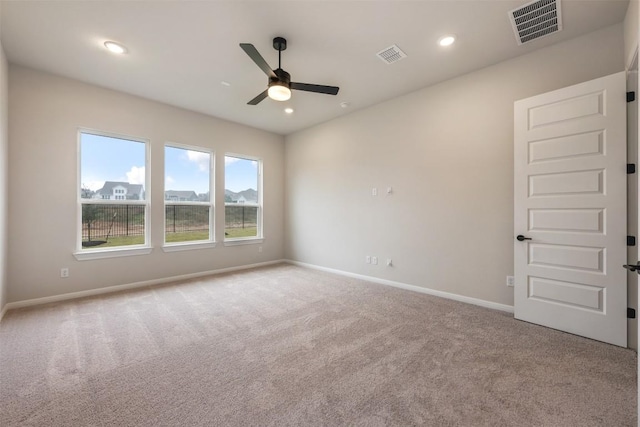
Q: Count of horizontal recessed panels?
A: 6